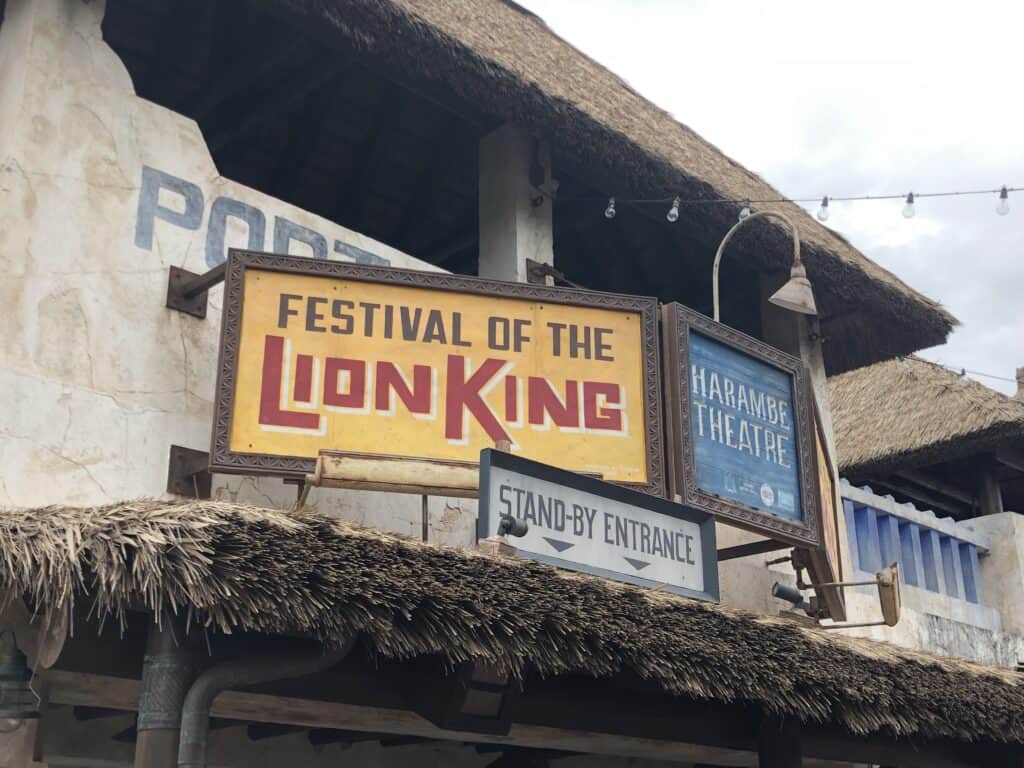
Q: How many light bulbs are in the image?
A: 6